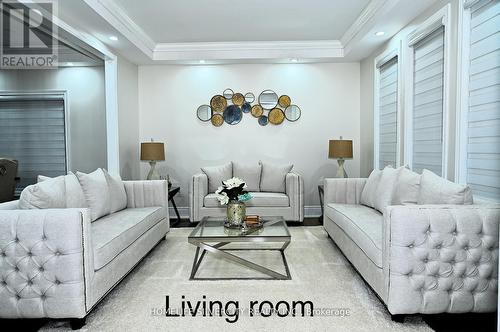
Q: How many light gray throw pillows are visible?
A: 11